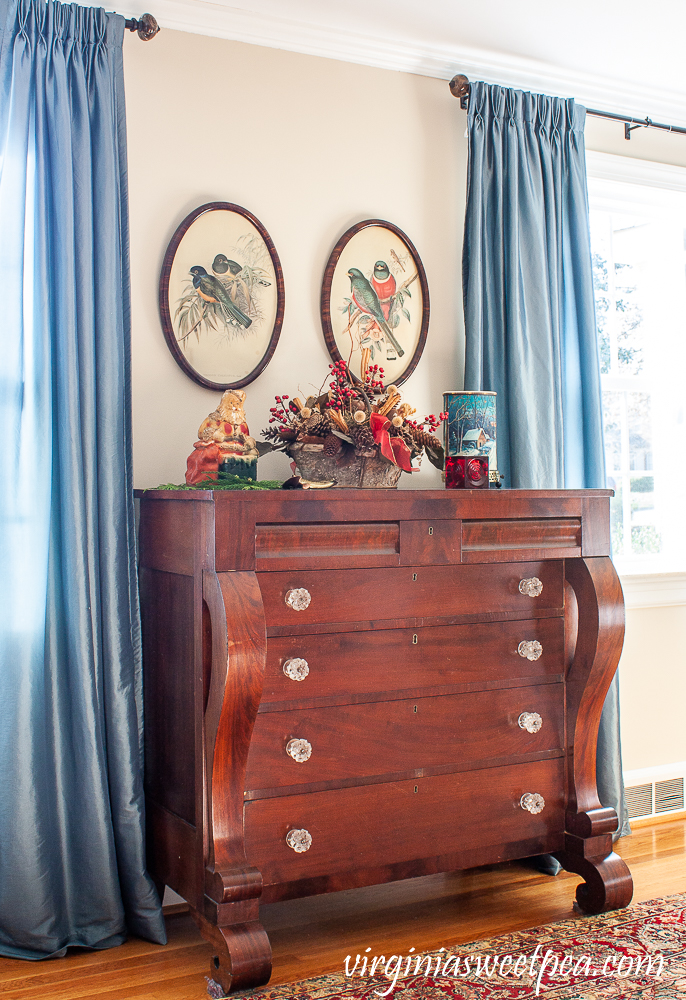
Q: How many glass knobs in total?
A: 8